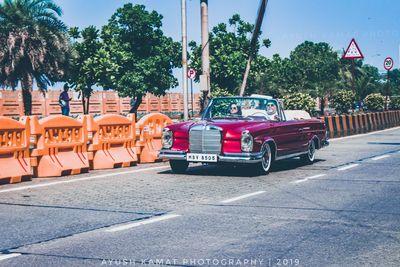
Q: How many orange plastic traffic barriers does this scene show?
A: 4